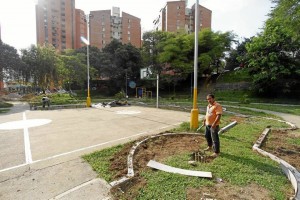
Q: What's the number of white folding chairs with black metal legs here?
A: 0